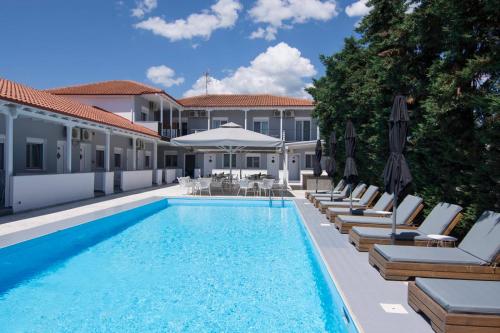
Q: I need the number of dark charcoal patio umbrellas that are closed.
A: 4